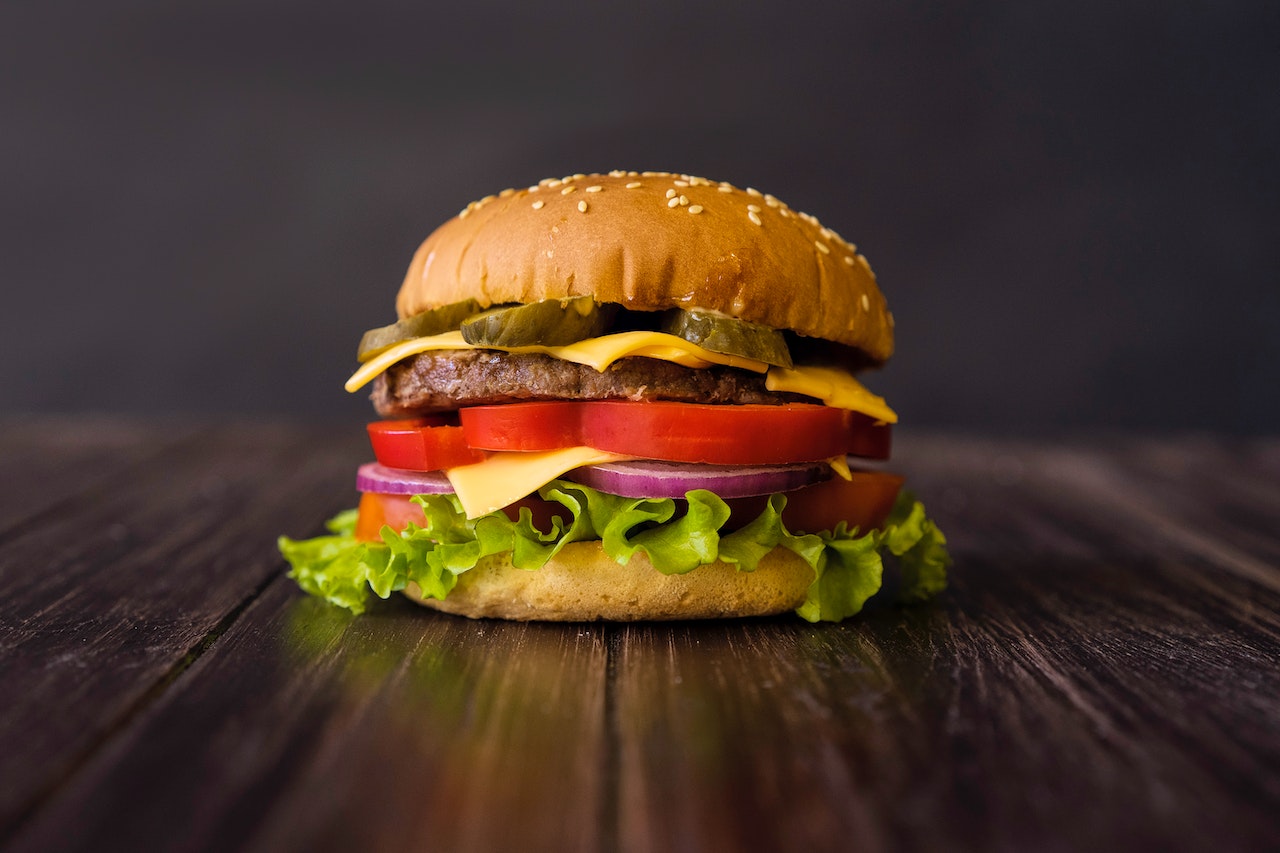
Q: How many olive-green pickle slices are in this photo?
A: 3